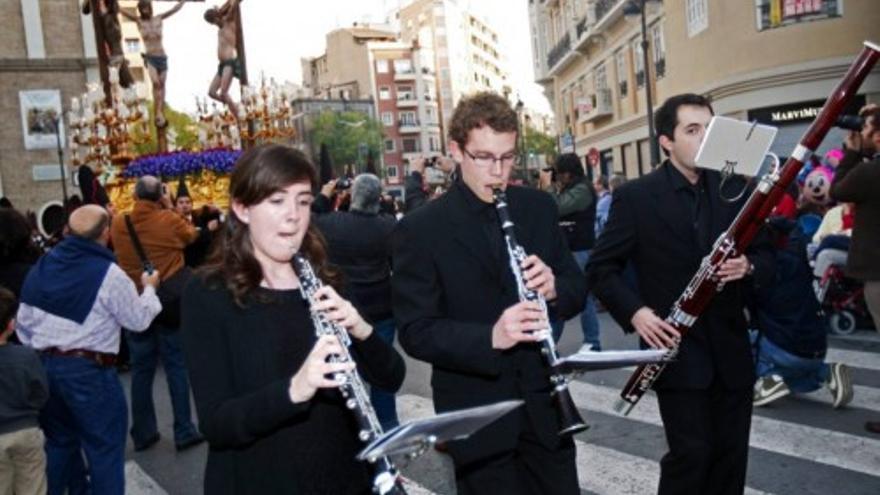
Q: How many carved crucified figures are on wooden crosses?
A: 3